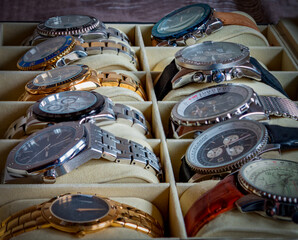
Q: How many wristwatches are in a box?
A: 11